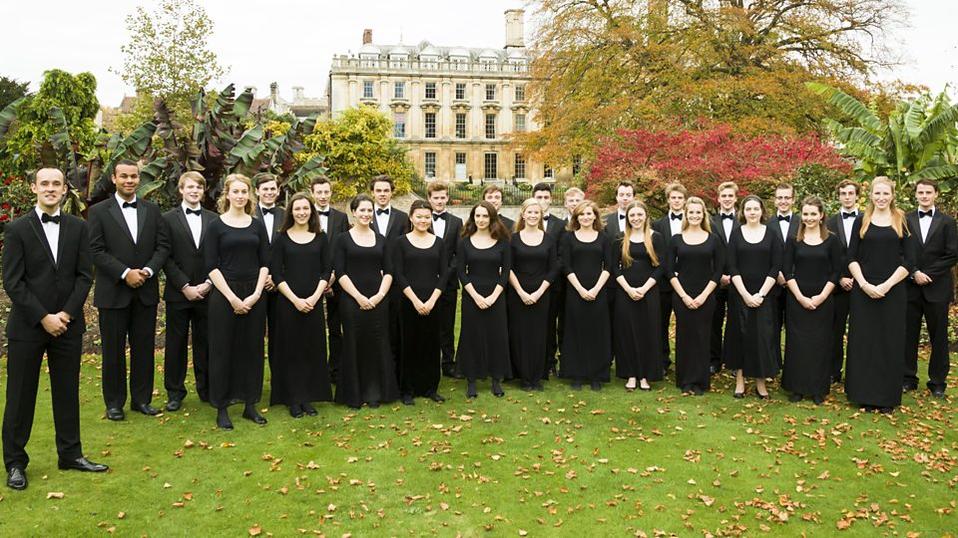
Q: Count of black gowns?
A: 12